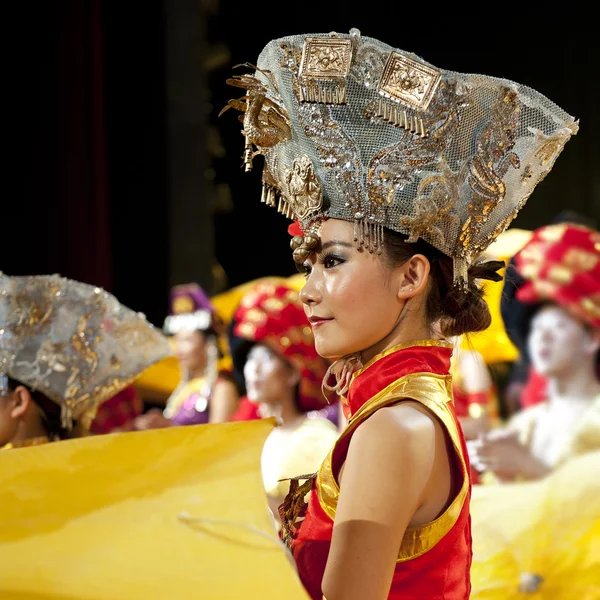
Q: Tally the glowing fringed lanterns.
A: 0